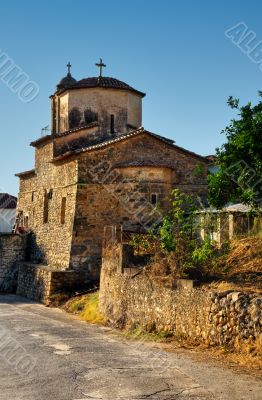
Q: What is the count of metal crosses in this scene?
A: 2